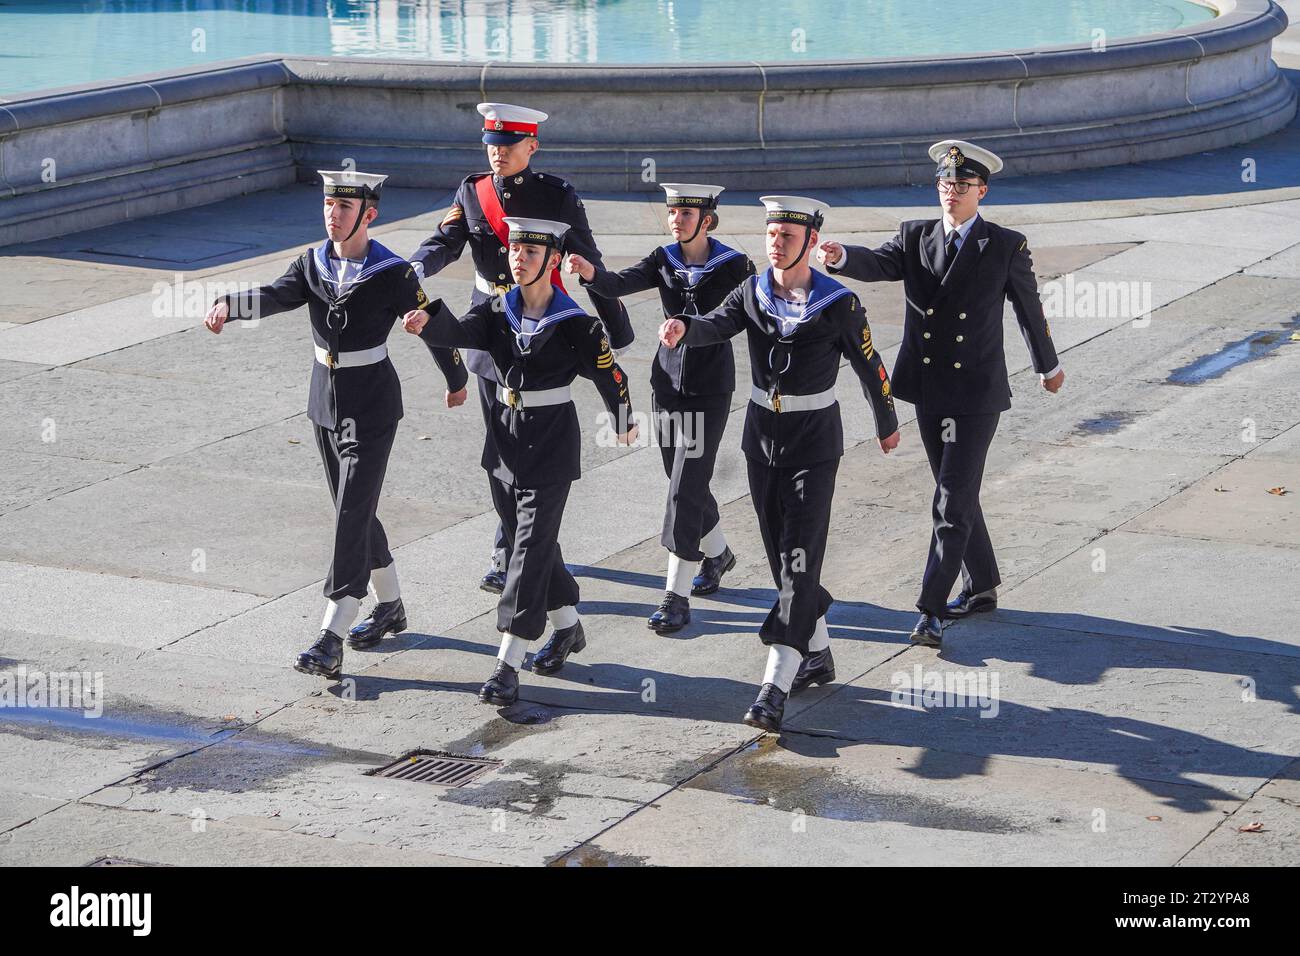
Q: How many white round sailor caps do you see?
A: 4